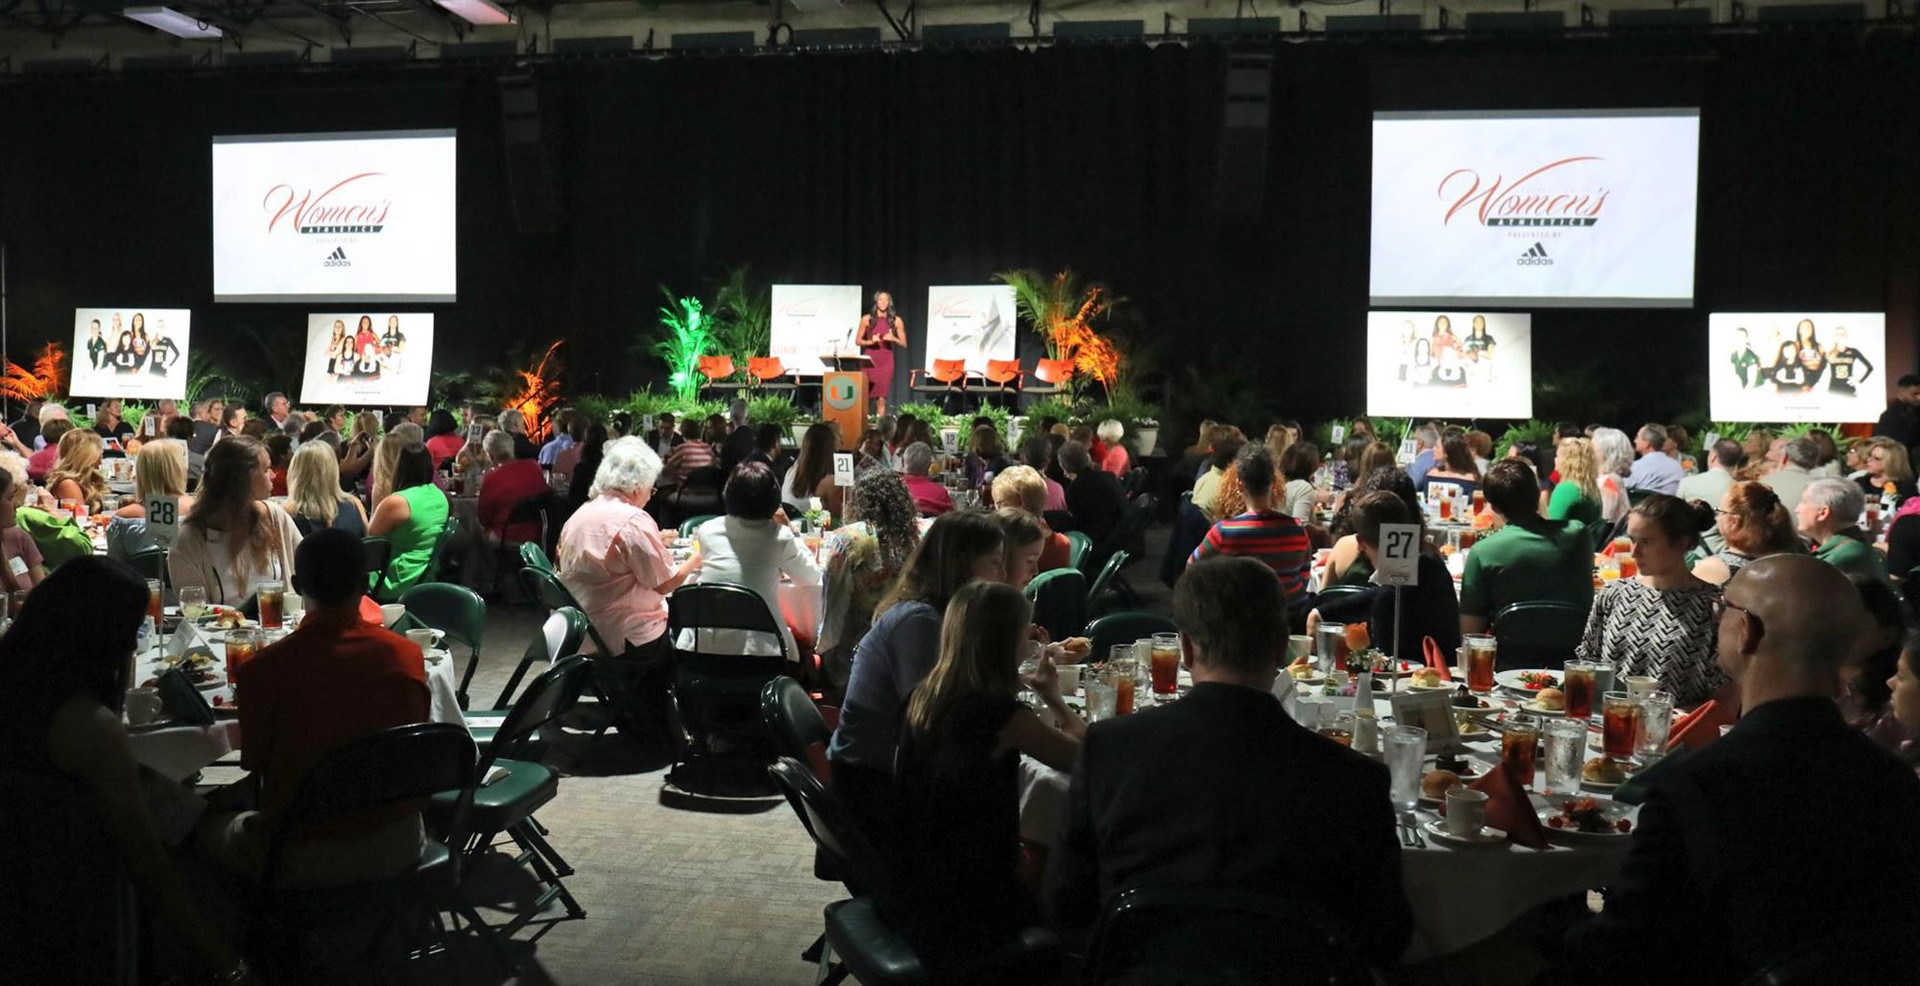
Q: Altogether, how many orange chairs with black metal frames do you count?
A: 5